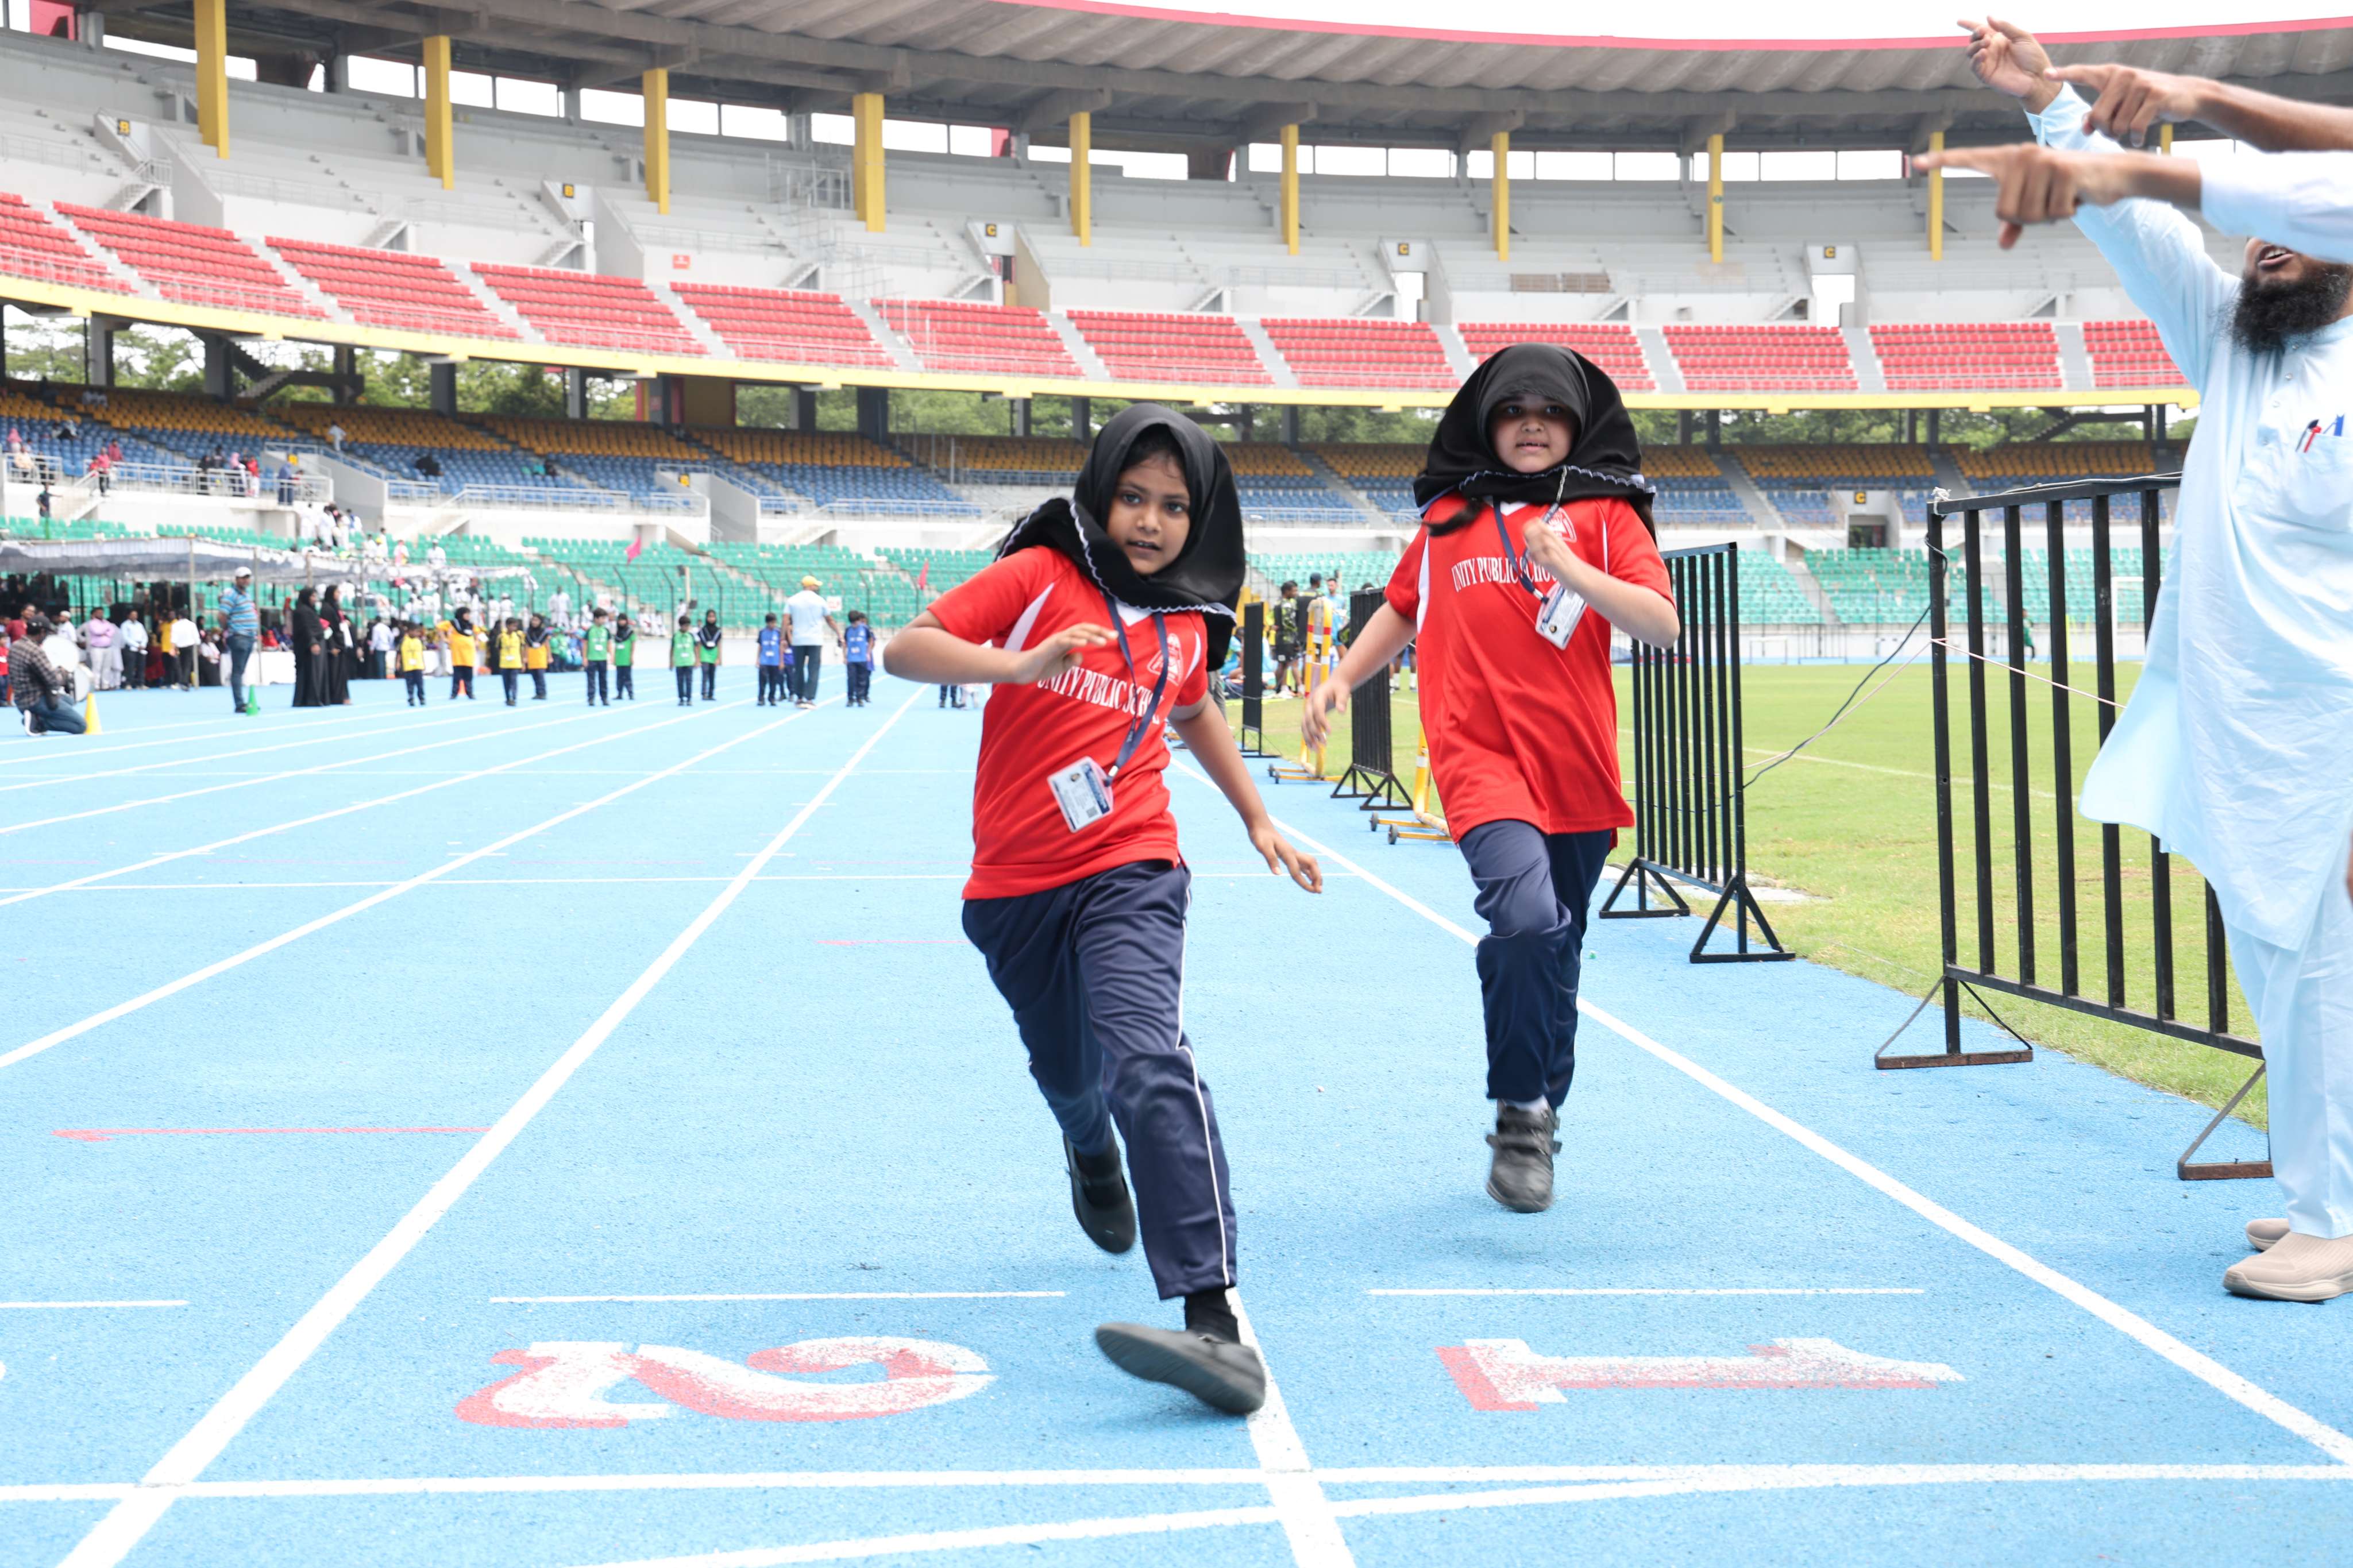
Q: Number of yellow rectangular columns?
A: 10